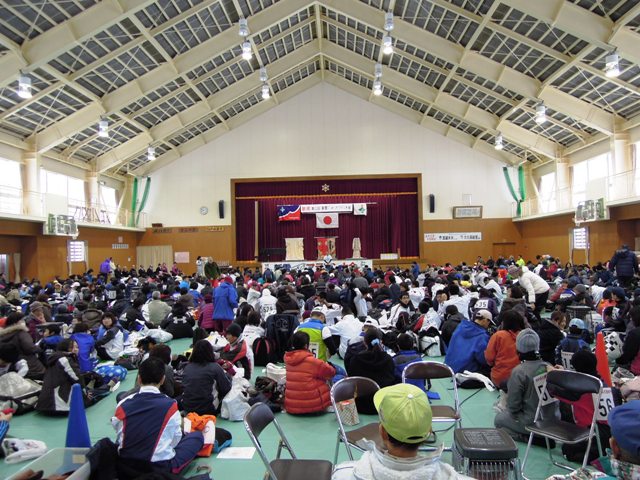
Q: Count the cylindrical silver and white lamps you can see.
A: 14